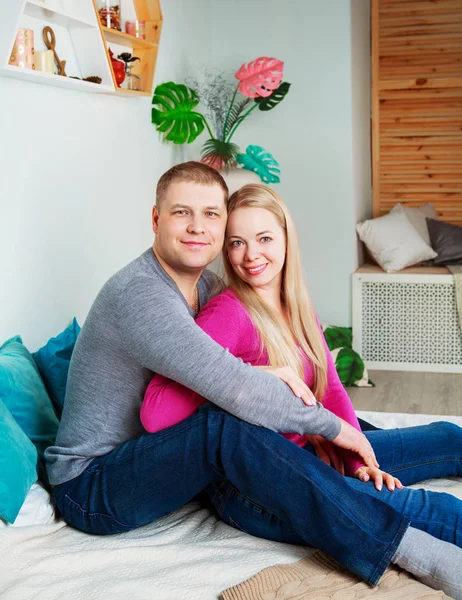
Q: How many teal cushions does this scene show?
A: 3